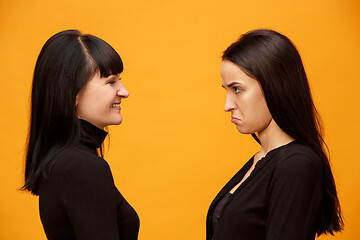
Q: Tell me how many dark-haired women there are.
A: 2